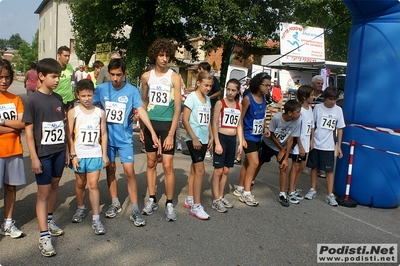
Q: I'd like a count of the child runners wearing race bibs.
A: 11